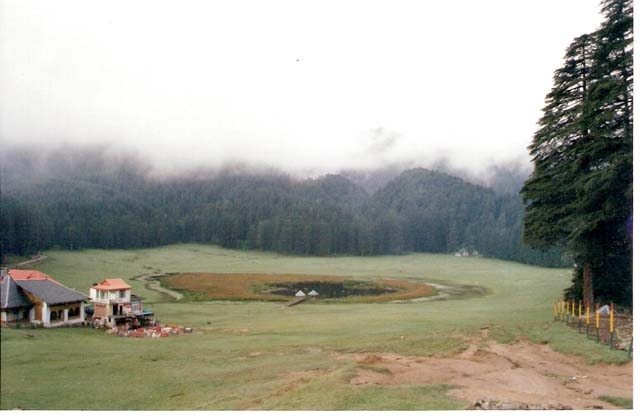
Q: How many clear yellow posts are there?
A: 9